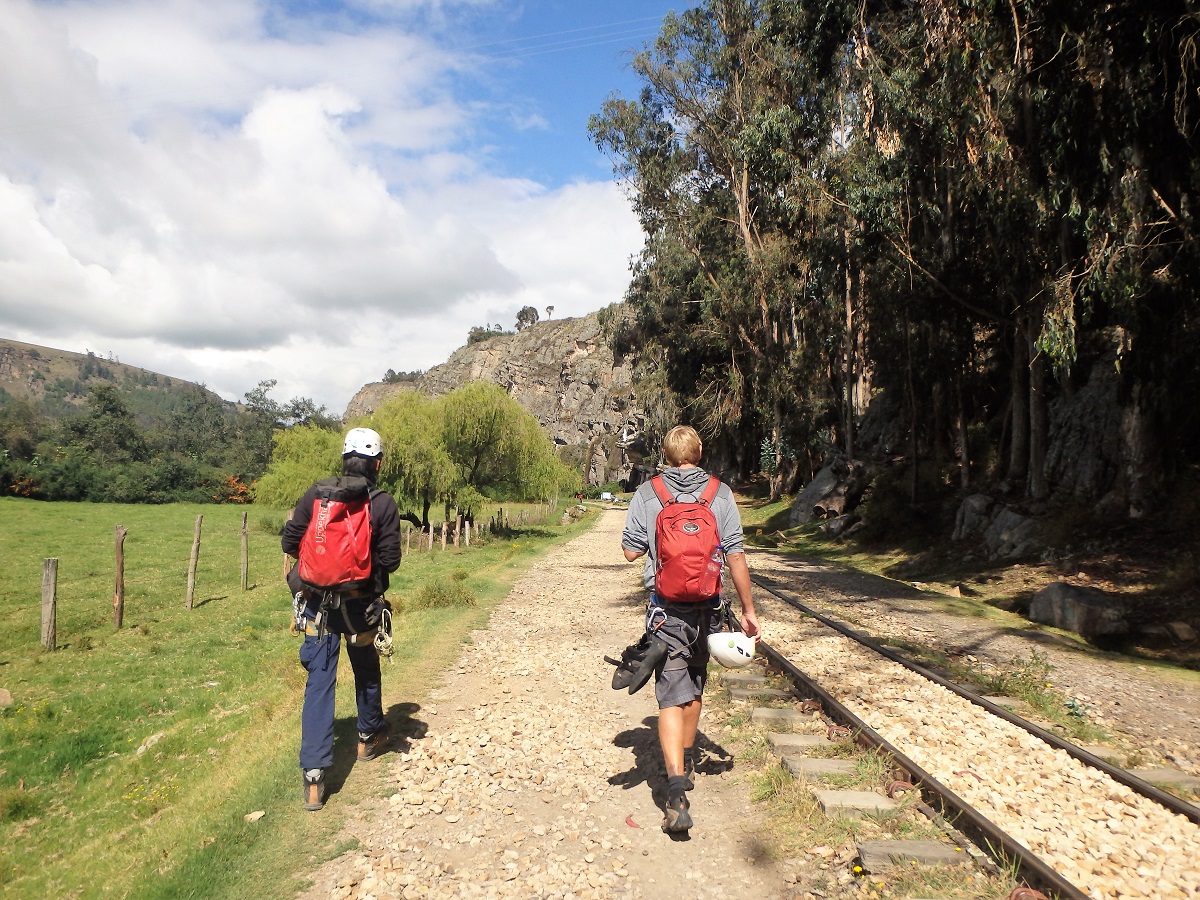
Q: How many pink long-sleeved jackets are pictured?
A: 0